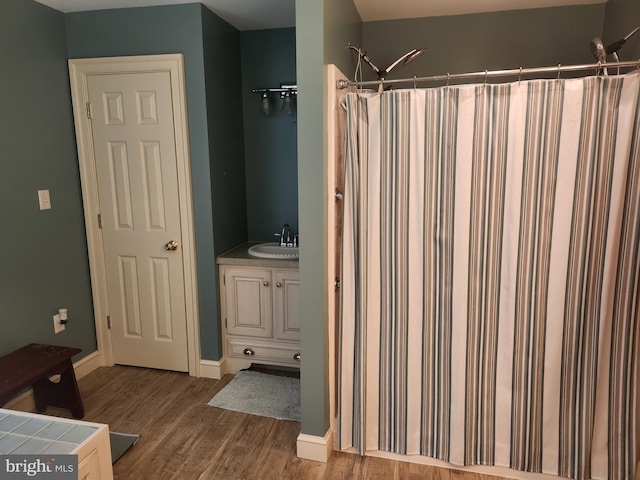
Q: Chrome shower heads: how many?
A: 2